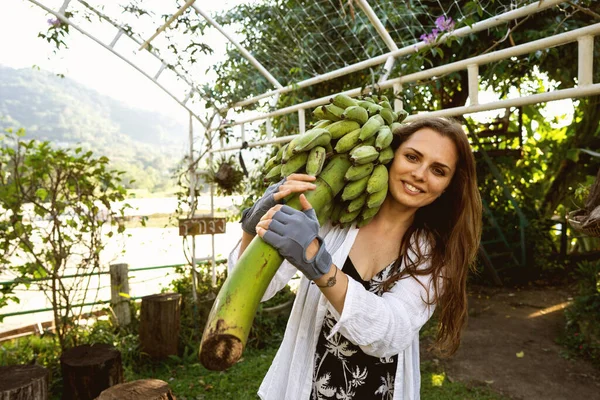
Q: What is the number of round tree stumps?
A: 4